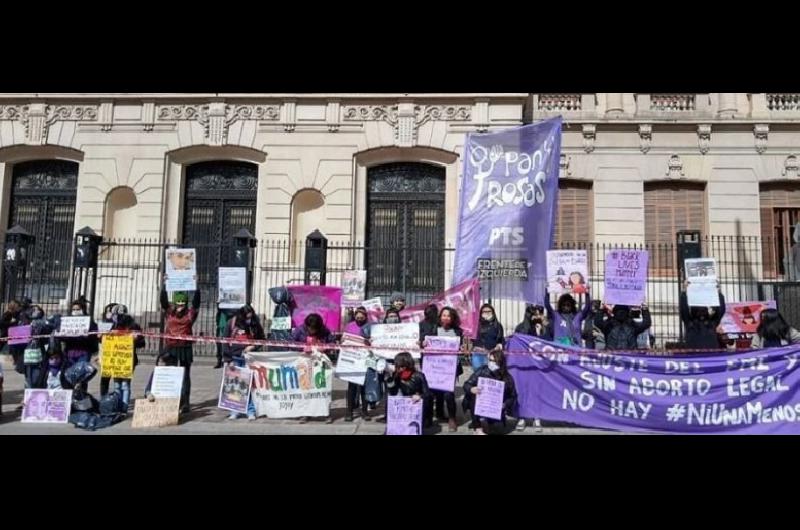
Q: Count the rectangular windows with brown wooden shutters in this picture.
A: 3